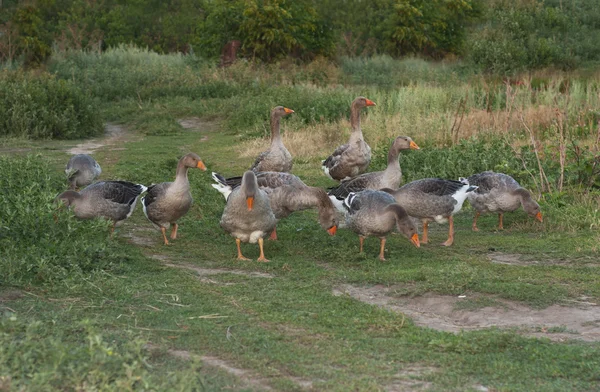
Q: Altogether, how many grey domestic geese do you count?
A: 11